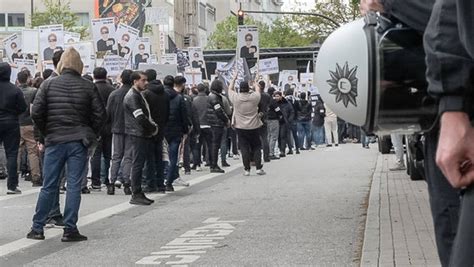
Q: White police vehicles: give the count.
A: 0